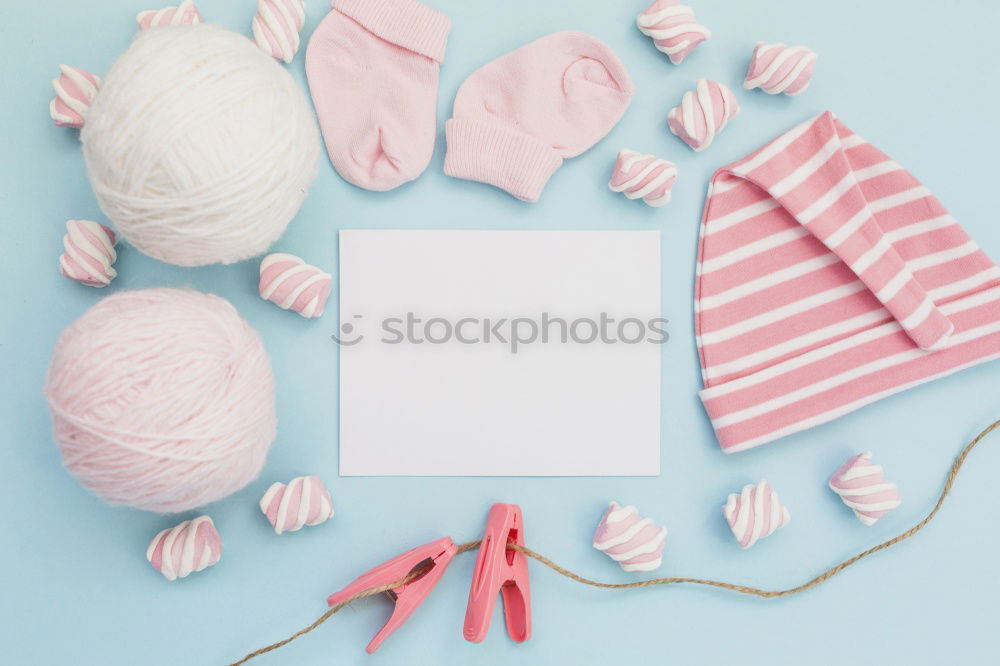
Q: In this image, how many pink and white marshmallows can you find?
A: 14